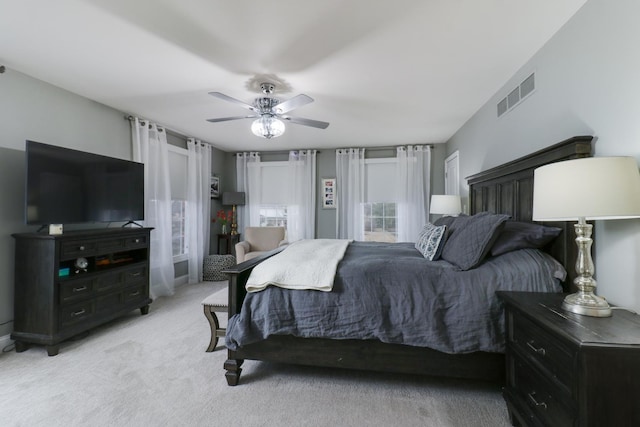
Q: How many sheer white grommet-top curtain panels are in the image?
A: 6